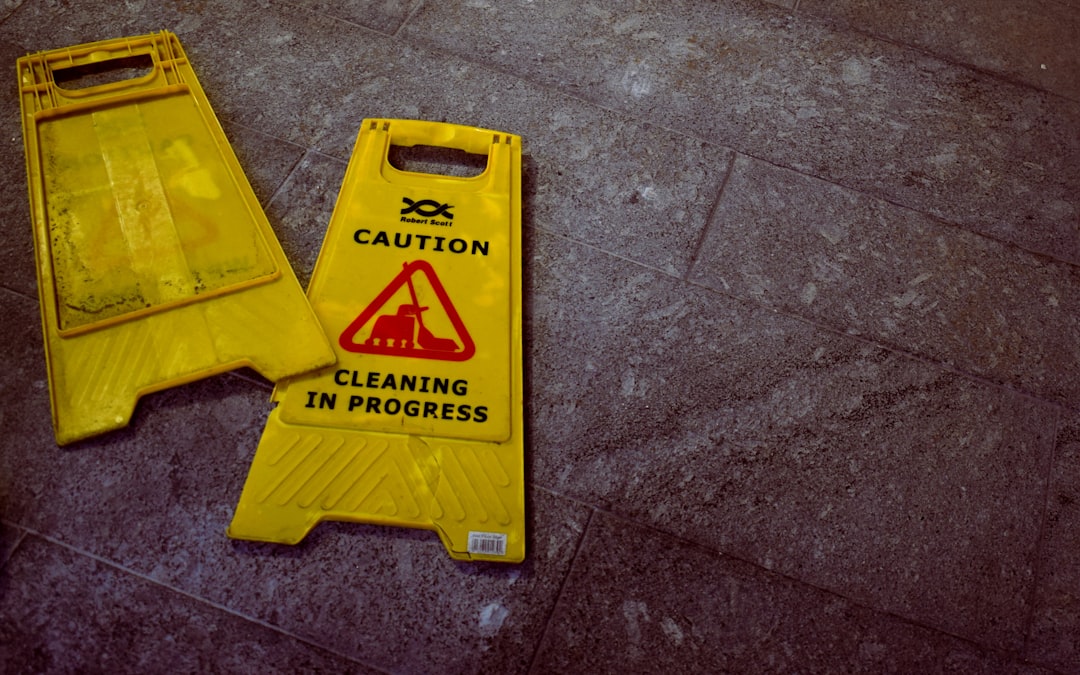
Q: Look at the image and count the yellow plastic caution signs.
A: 2